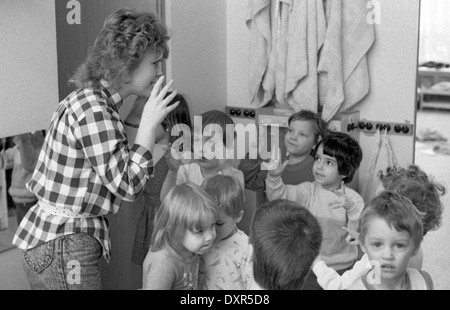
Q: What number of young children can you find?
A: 9